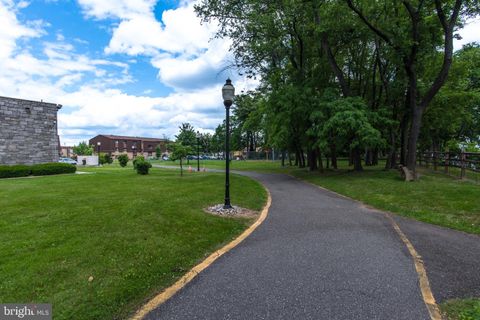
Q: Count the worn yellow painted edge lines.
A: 2